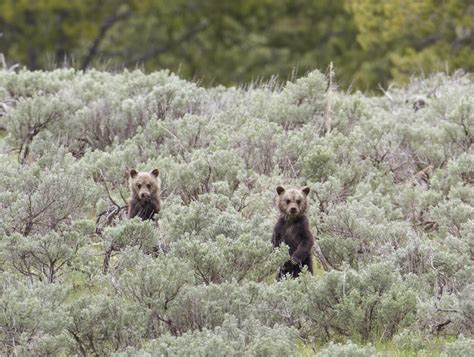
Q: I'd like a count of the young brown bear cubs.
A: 2